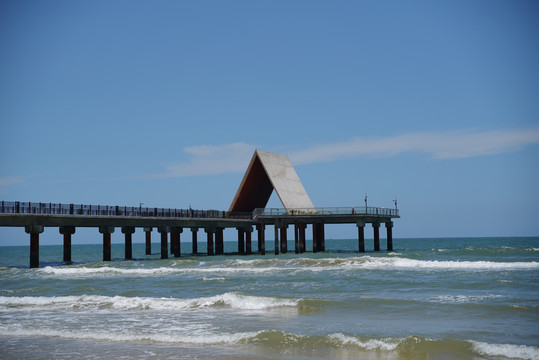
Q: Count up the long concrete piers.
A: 1